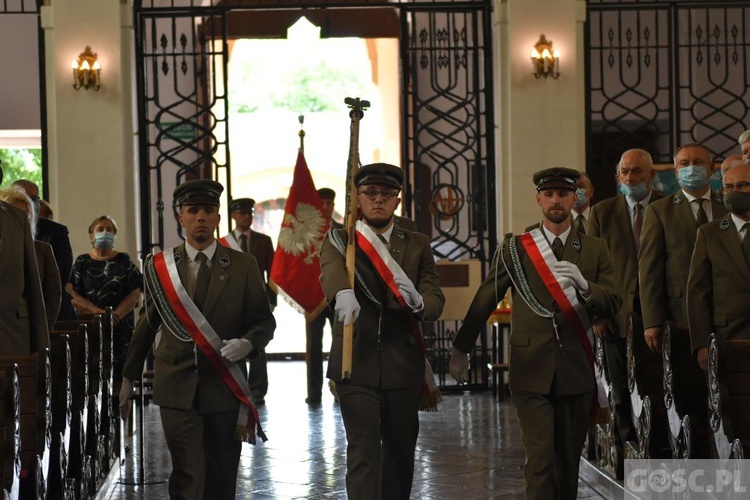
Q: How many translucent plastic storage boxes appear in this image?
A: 0